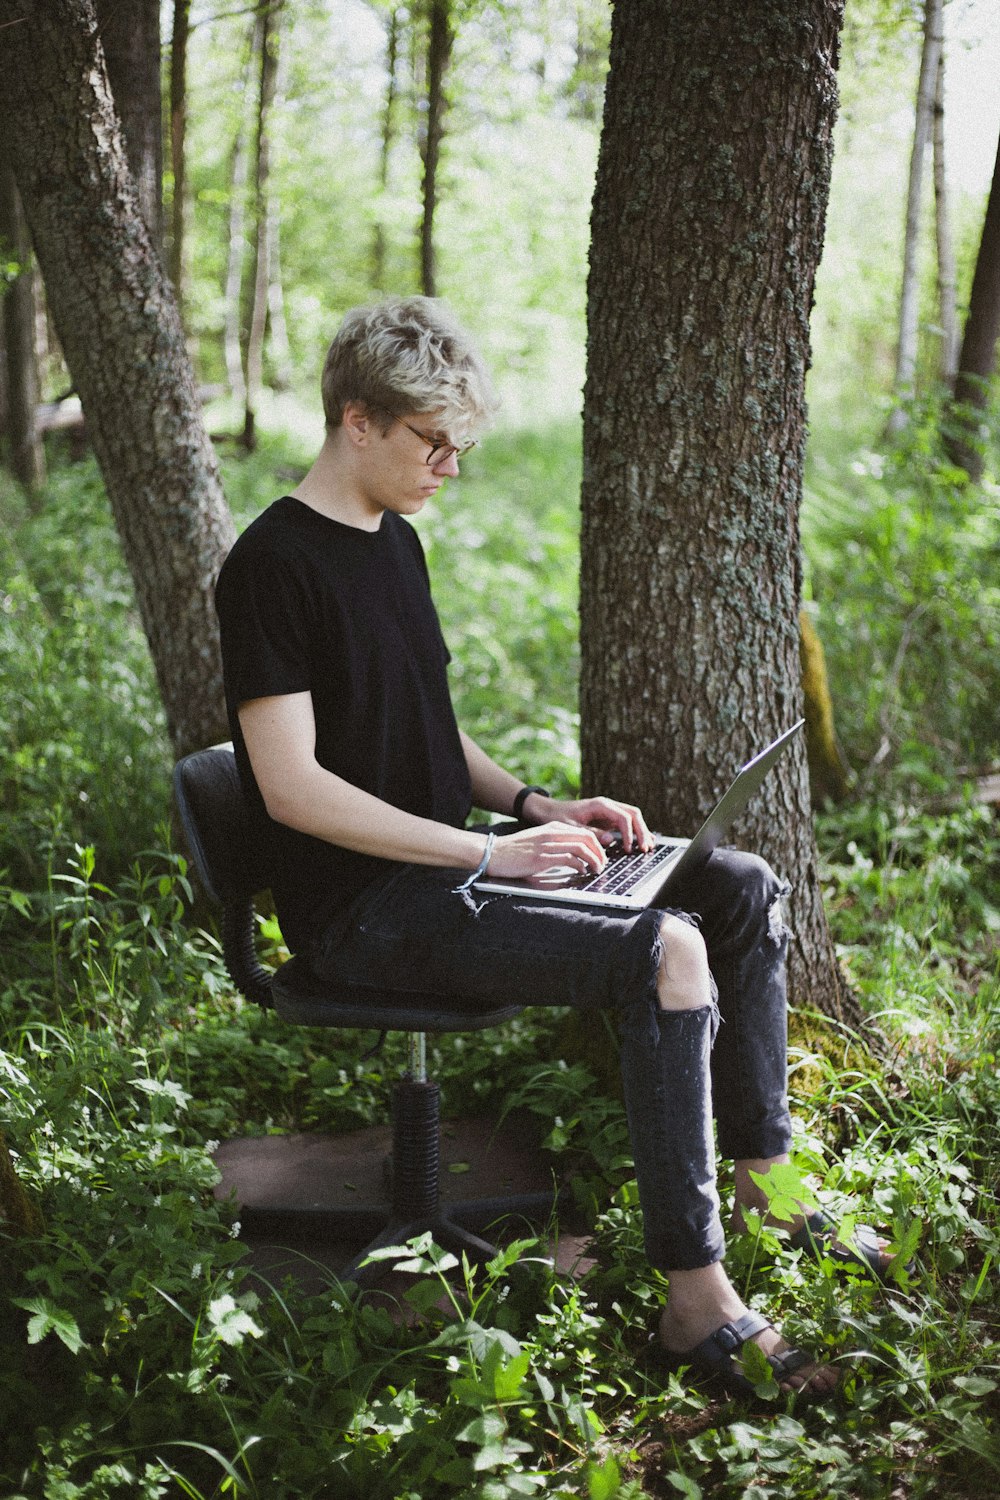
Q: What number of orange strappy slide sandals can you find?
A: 0